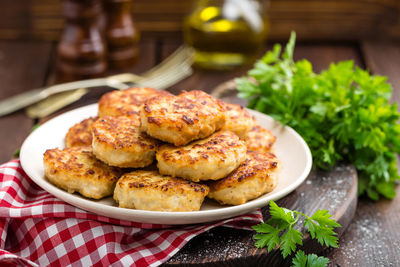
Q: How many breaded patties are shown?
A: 10